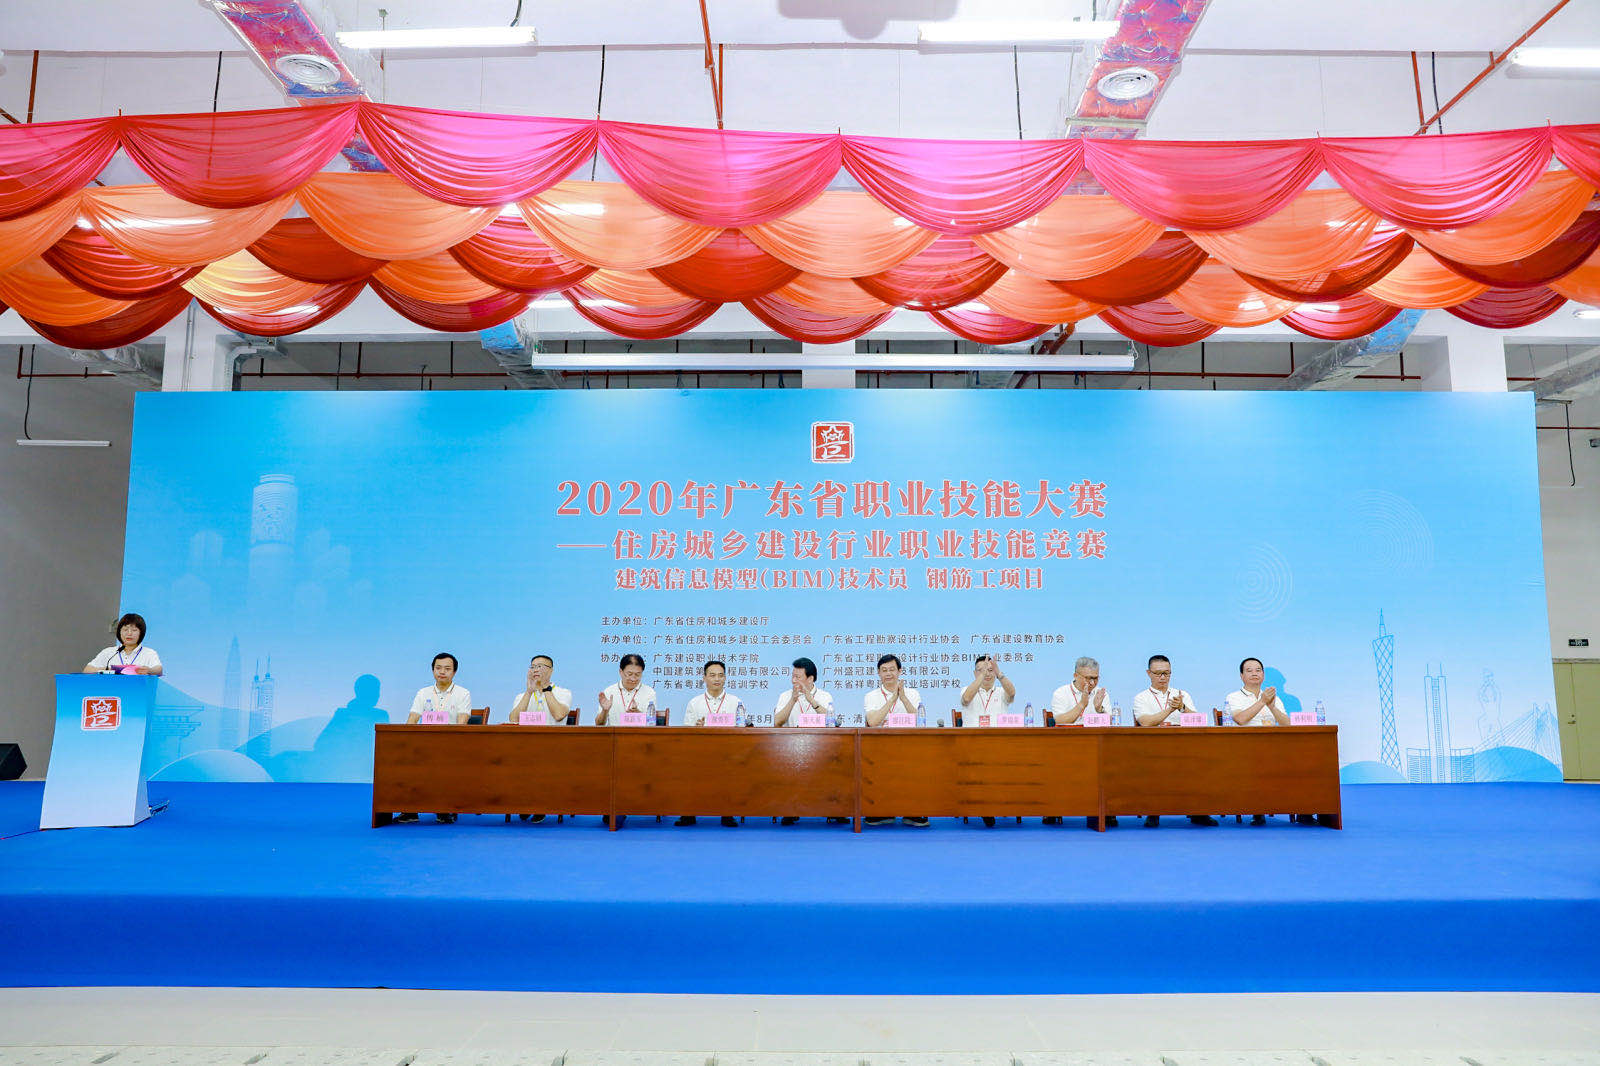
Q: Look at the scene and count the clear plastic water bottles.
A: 10